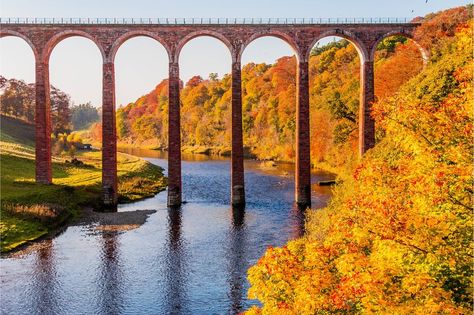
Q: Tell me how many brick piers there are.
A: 6